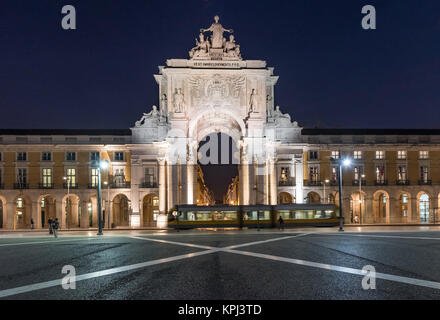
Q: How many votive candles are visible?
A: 0